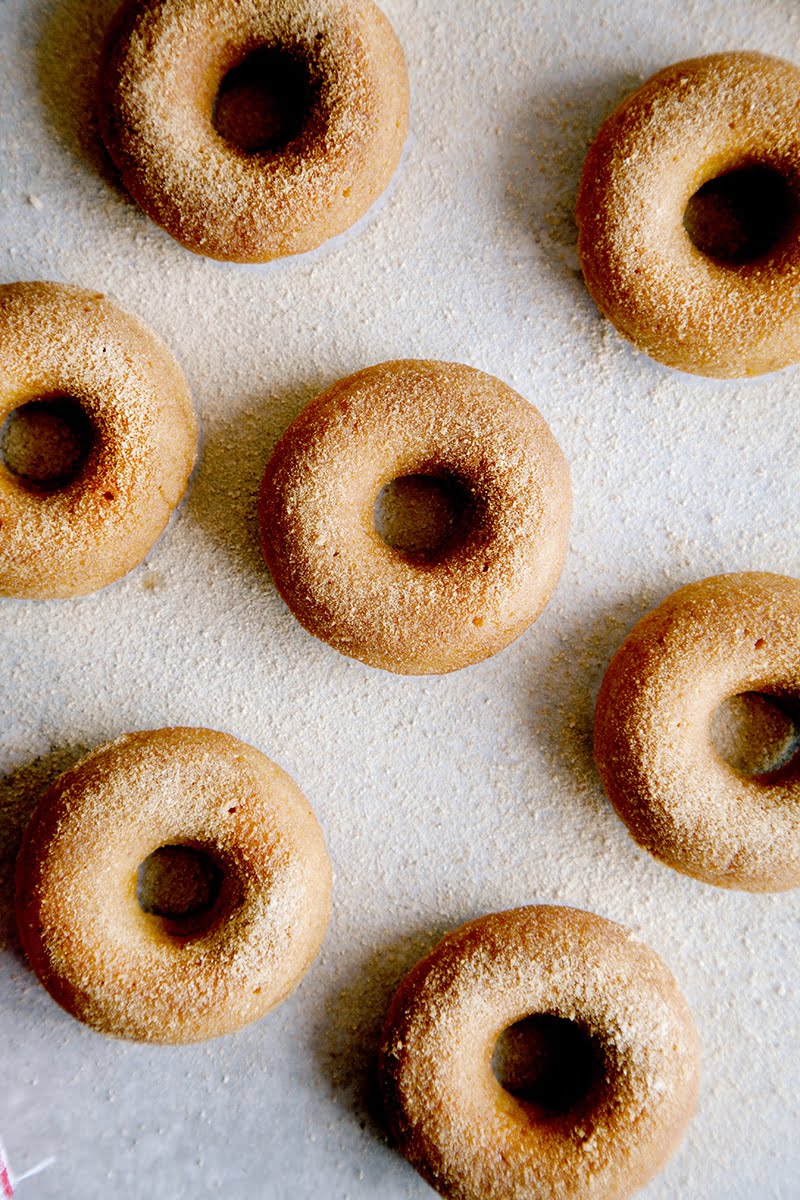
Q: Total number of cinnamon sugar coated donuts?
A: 7